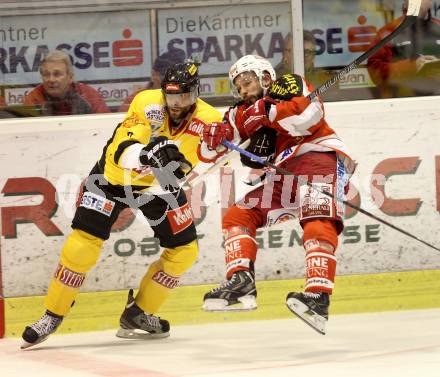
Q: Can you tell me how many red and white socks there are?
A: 2